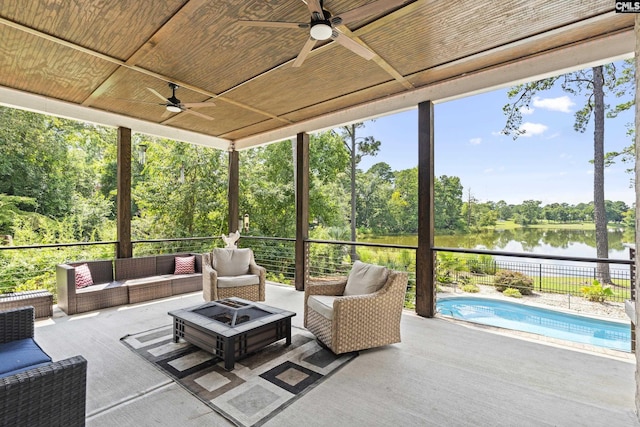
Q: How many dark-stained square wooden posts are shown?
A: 4